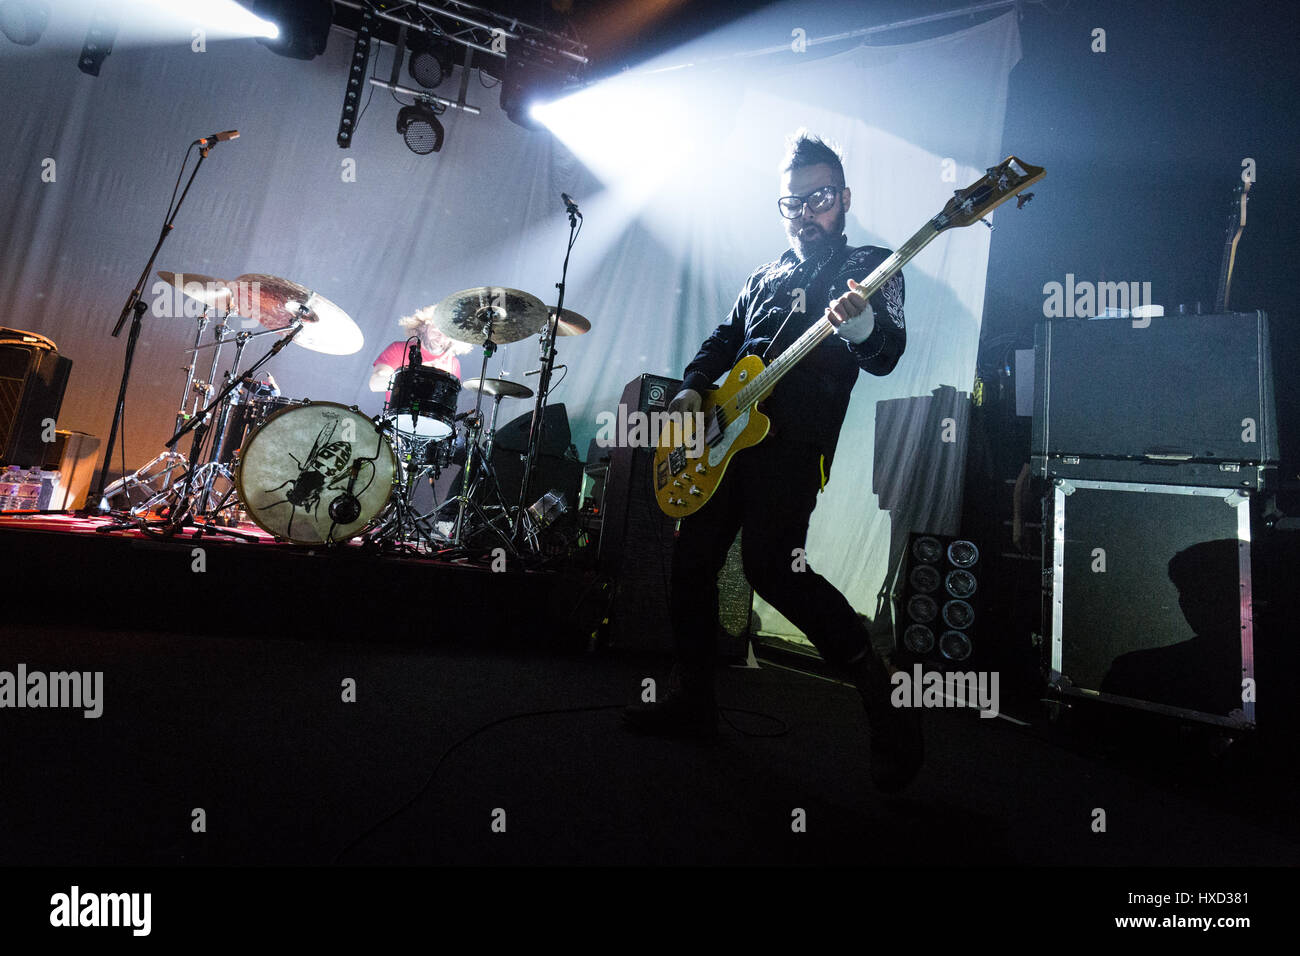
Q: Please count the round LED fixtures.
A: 2